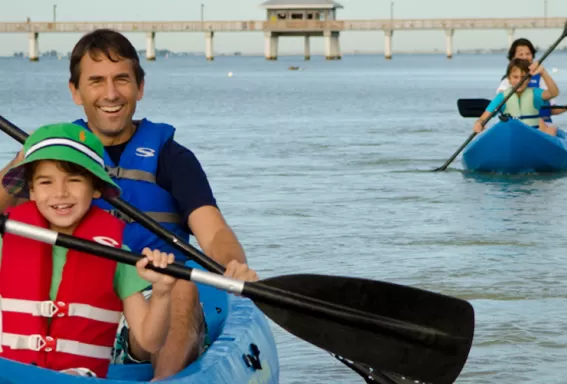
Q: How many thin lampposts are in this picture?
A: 4